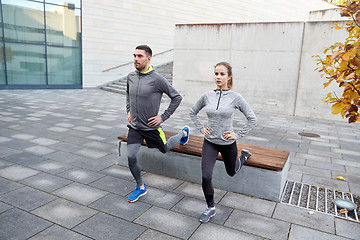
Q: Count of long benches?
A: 1